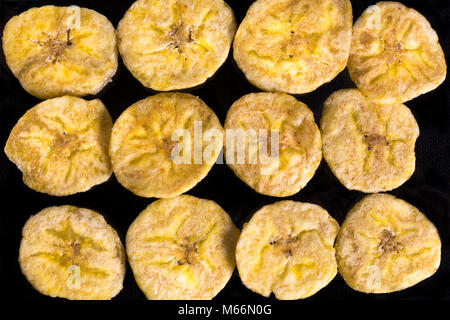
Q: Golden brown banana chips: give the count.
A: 12